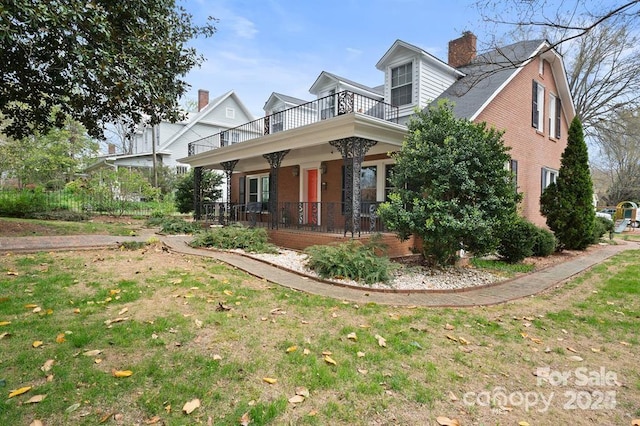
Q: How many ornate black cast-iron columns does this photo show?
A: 4